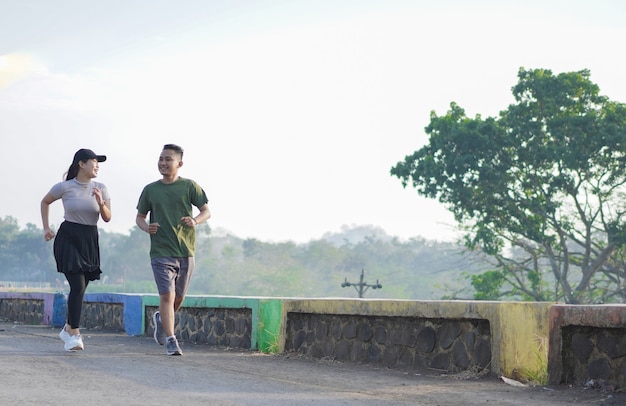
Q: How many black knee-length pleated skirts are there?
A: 1